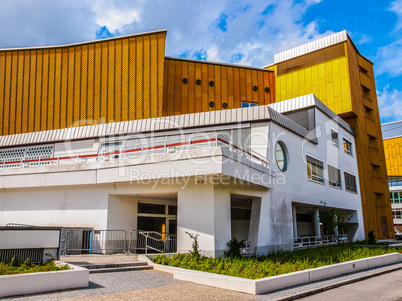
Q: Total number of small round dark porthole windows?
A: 7